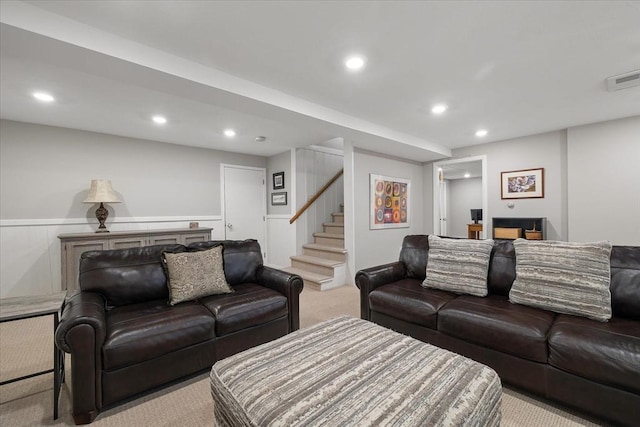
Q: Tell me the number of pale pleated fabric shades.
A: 1